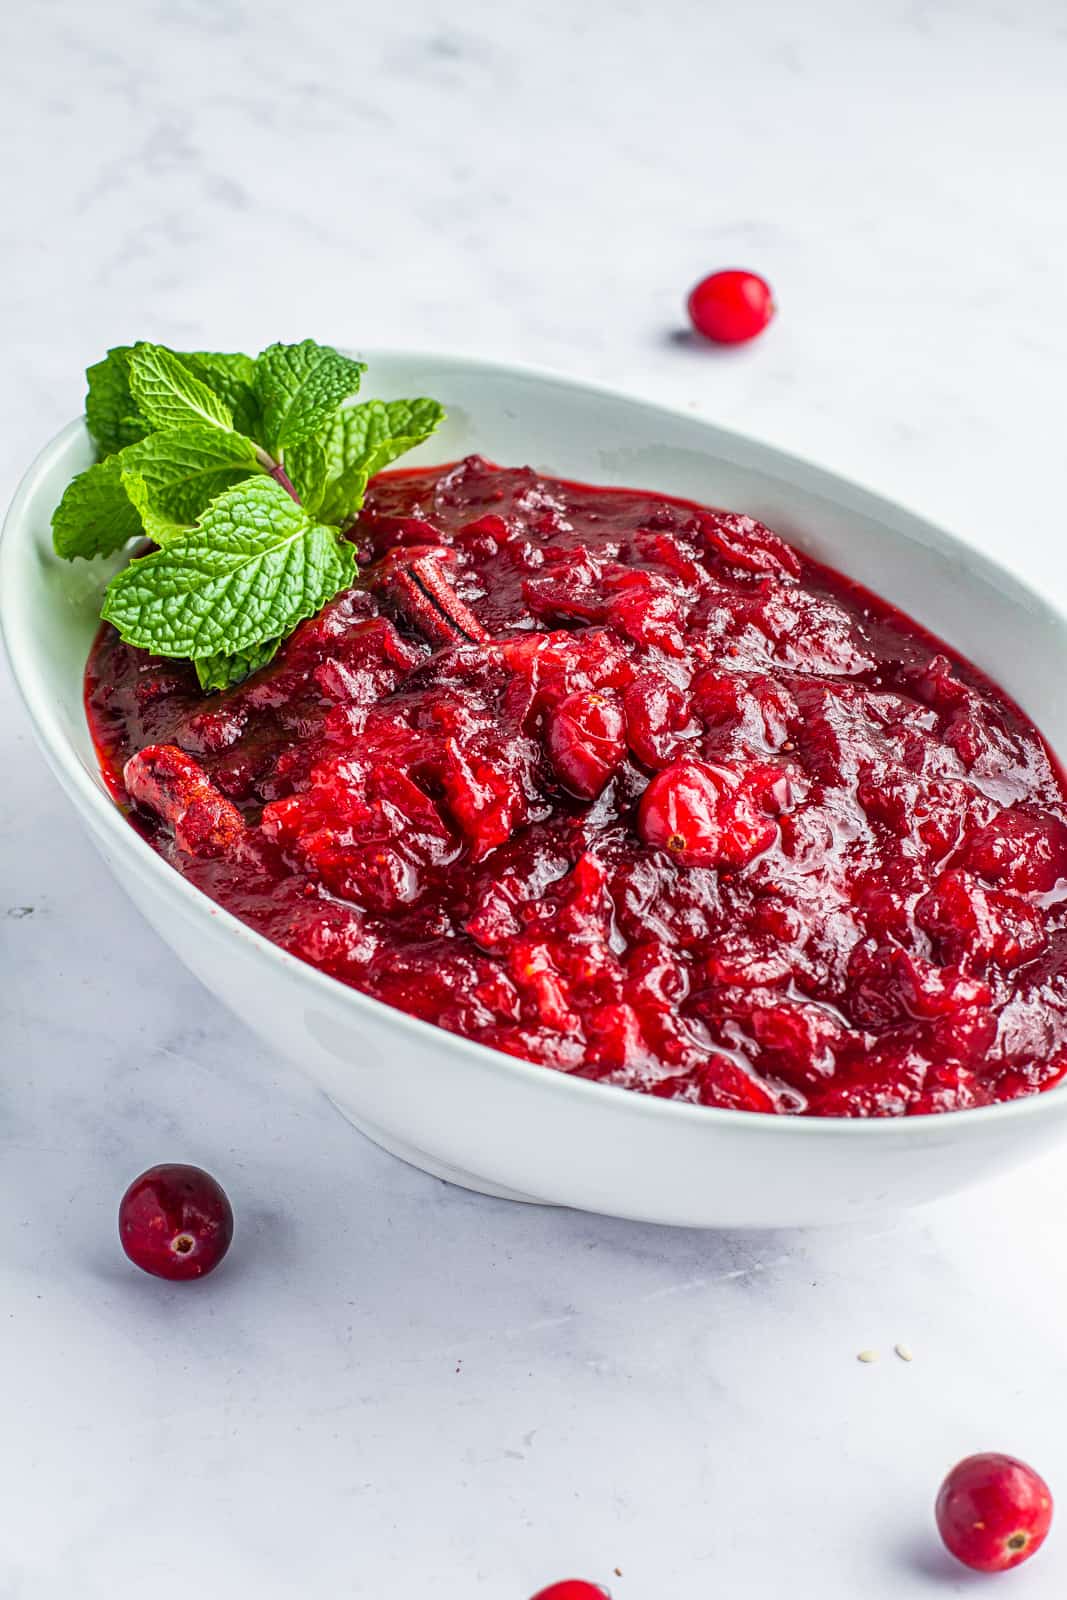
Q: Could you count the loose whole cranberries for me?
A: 4